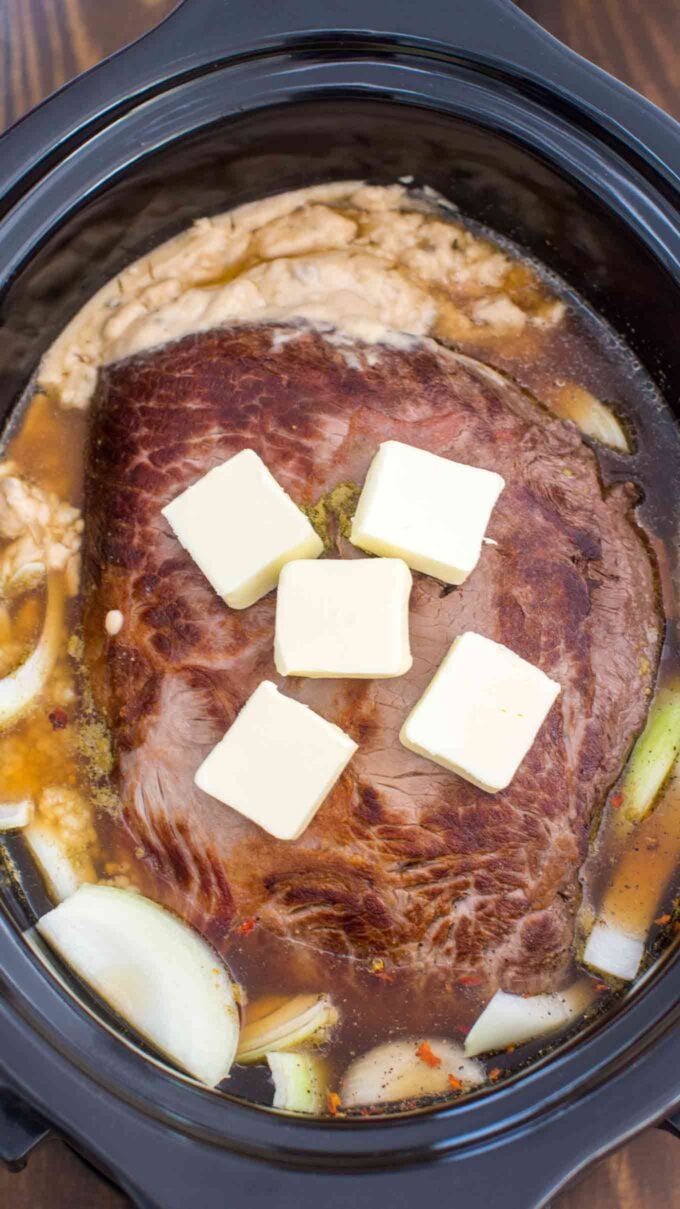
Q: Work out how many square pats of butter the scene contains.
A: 5